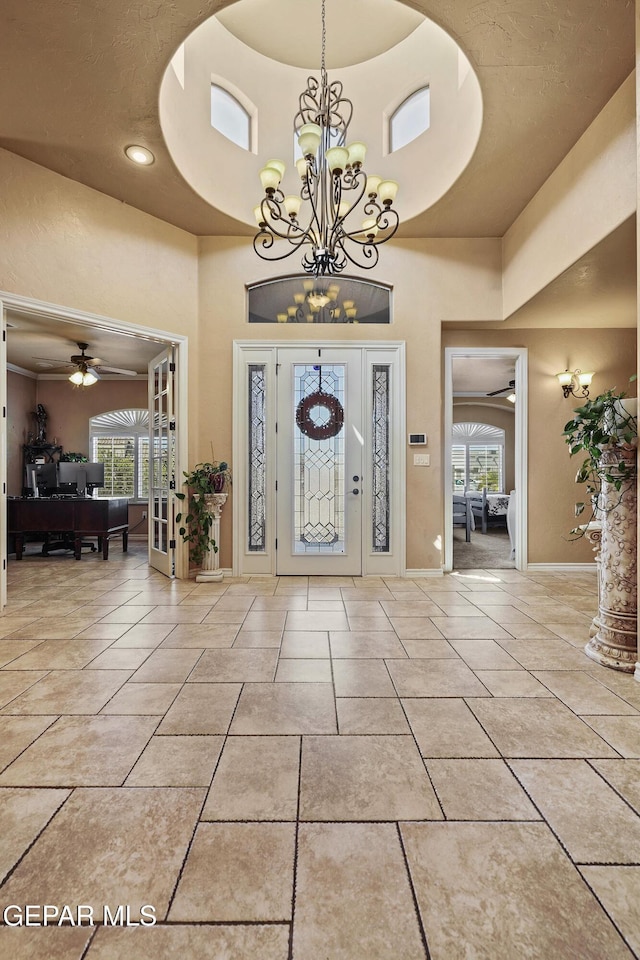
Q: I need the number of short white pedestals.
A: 2